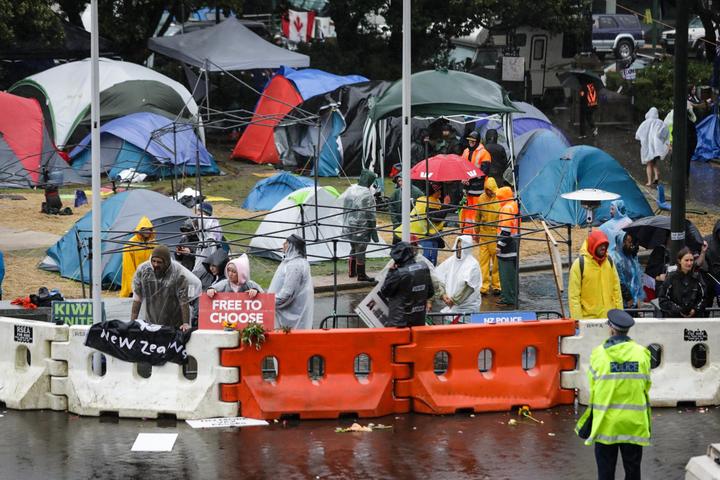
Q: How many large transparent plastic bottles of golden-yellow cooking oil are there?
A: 0